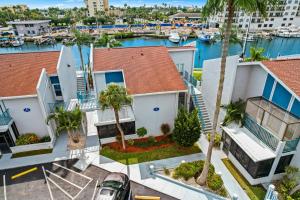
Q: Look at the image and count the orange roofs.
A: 3